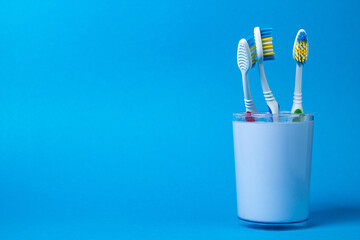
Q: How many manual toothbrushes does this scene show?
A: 3